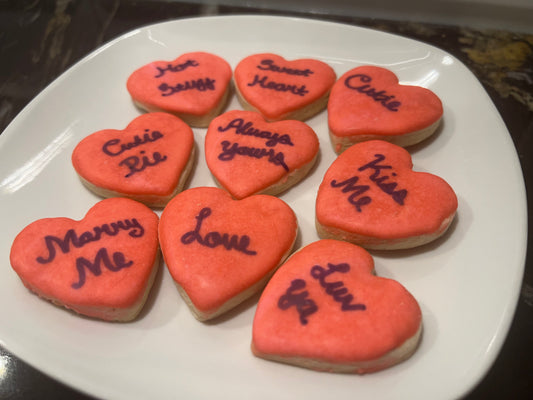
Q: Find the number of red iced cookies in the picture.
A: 9